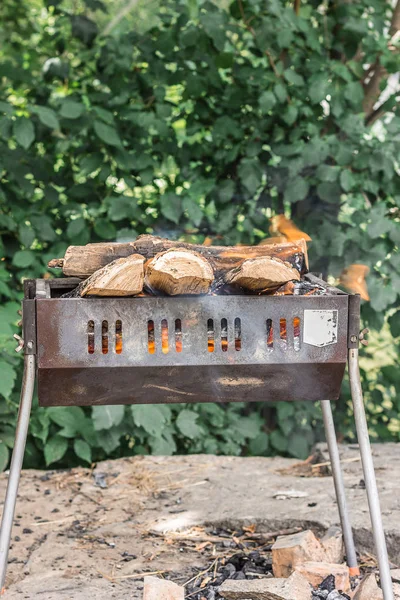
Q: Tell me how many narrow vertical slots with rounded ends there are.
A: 12